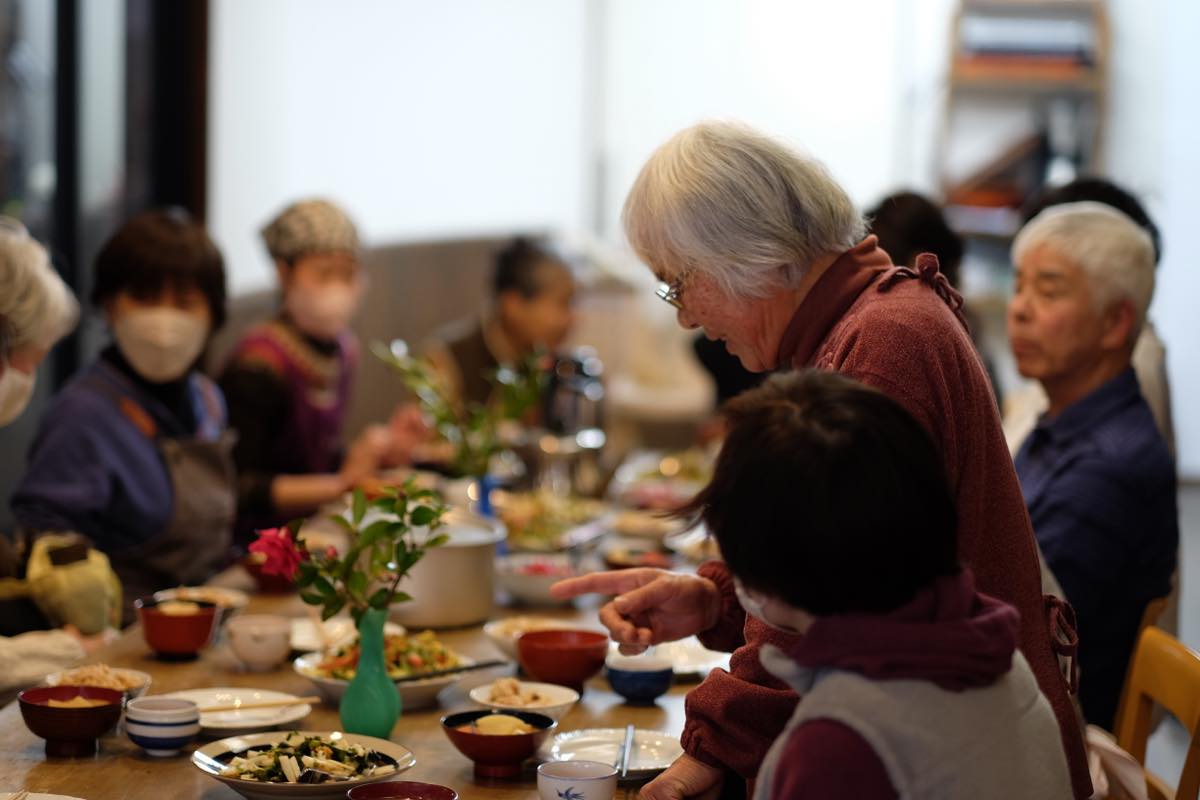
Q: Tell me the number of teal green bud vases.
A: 1